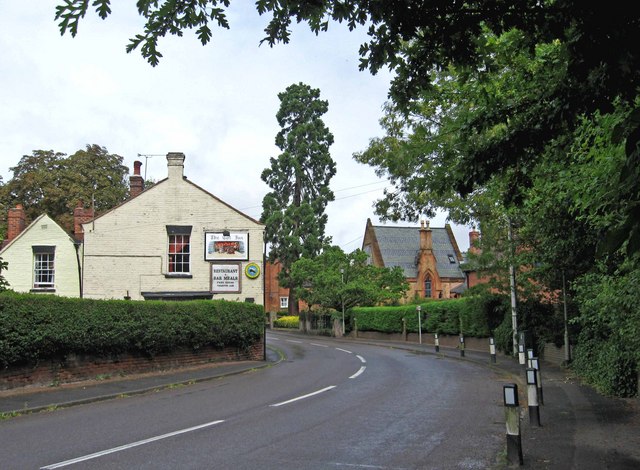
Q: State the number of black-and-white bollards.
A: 8